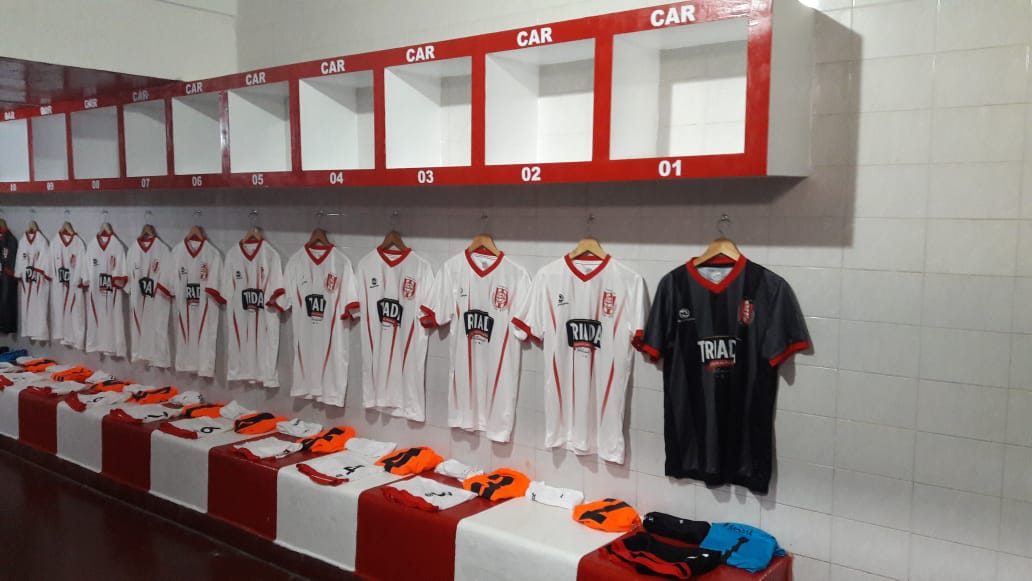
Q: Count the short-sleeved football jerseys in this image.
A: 12